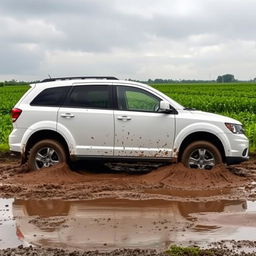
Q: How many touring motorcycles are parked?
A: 0